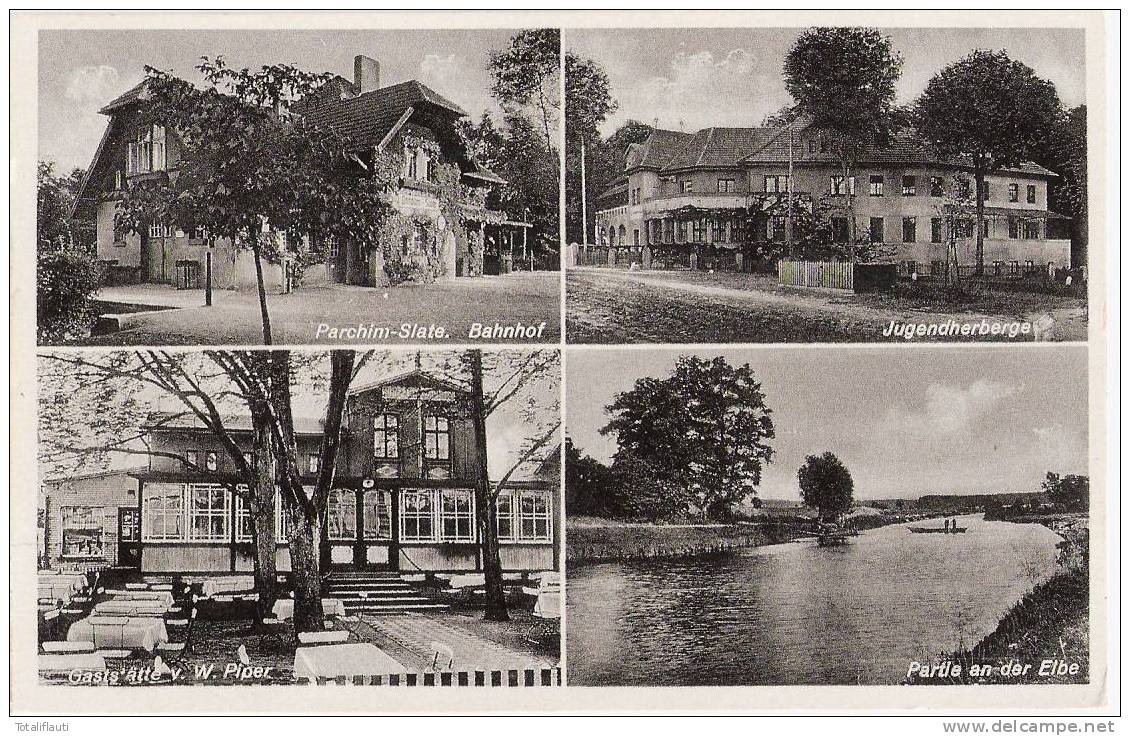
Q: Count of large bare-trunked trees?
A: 3